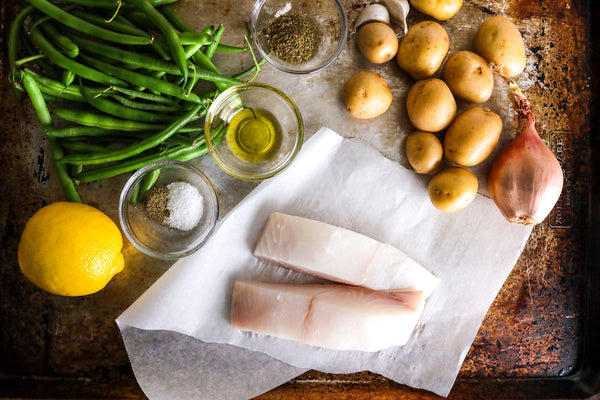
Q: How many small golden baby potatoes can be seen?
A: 10